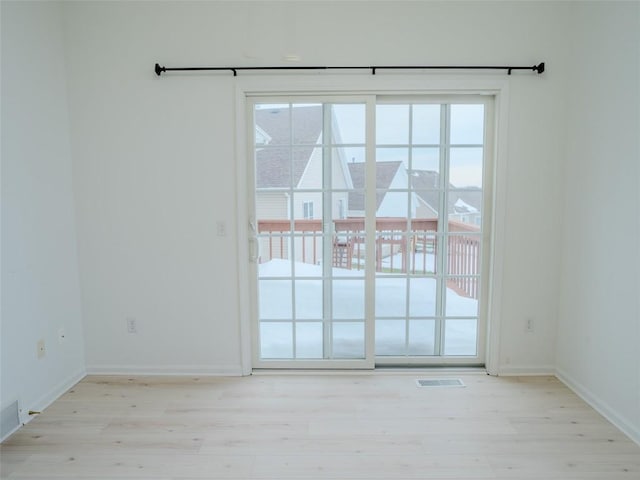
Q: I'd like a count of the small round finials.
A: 2